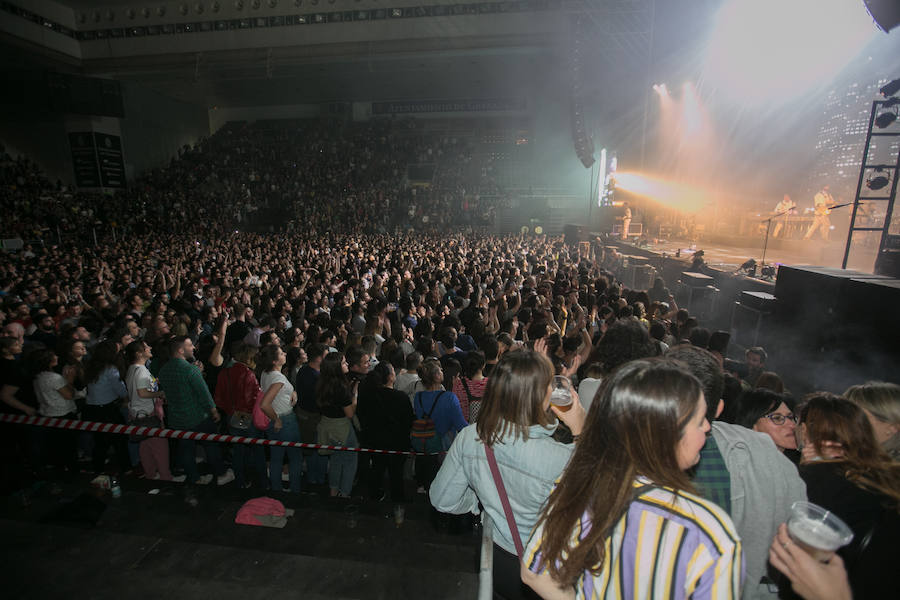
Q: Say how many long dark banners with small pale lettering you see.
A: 1